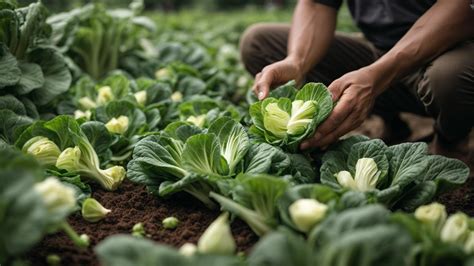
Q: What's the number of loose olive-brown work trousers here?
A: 1